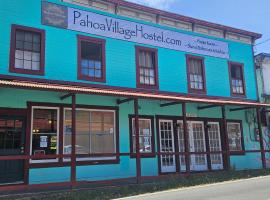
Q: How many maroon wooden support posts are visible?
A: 5